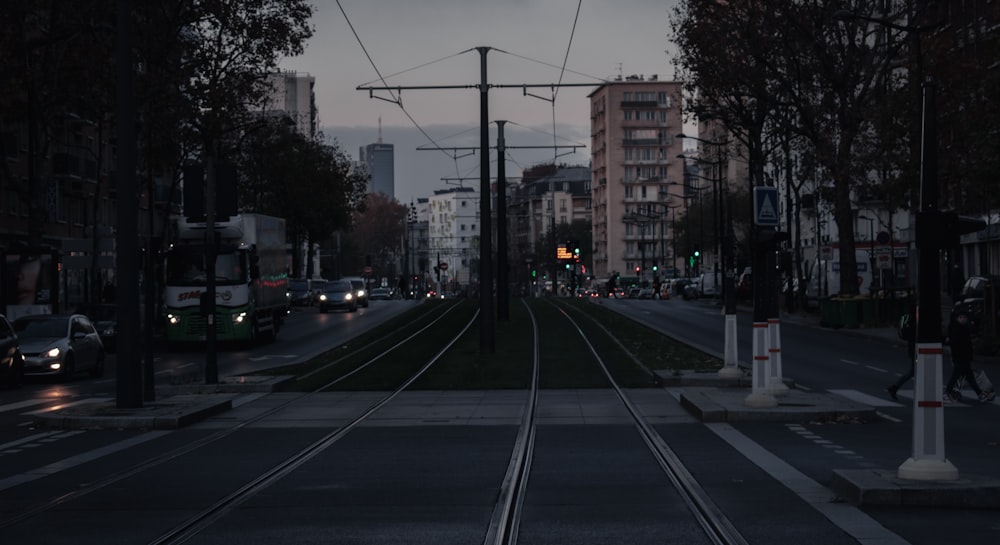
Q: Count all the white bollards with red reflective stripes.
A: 3